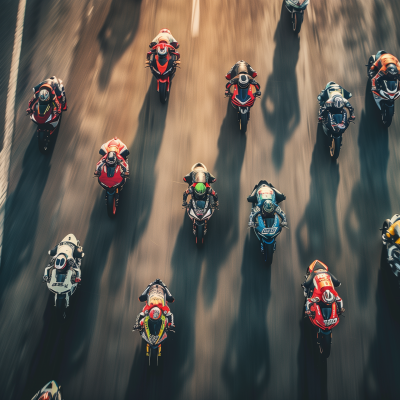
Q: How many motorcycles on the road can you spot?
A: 14